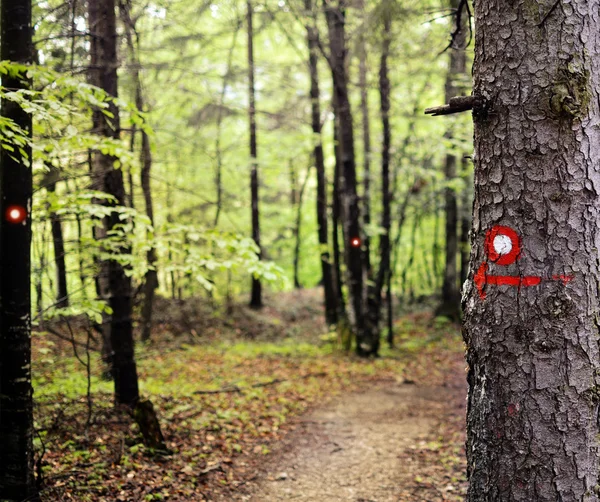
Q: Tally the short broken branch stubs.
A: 1